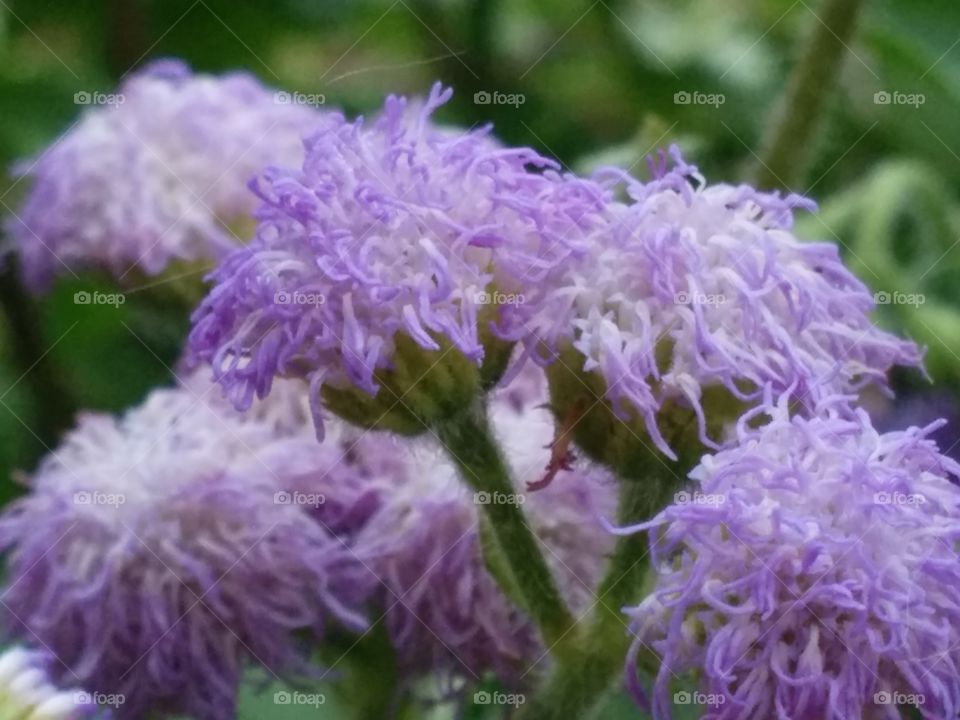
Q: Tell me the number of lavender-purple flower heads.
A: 6